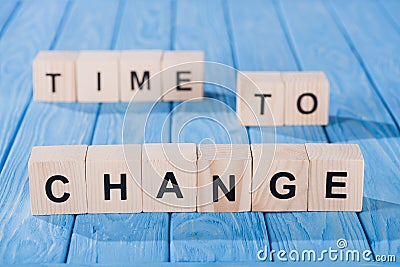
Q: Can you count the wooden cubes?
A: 12